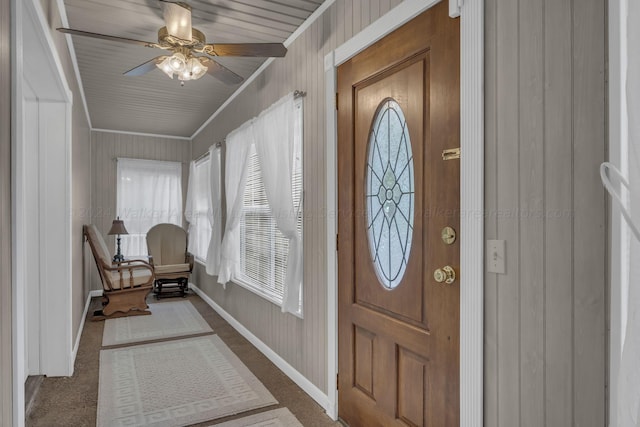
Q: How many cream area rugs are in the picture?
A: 3